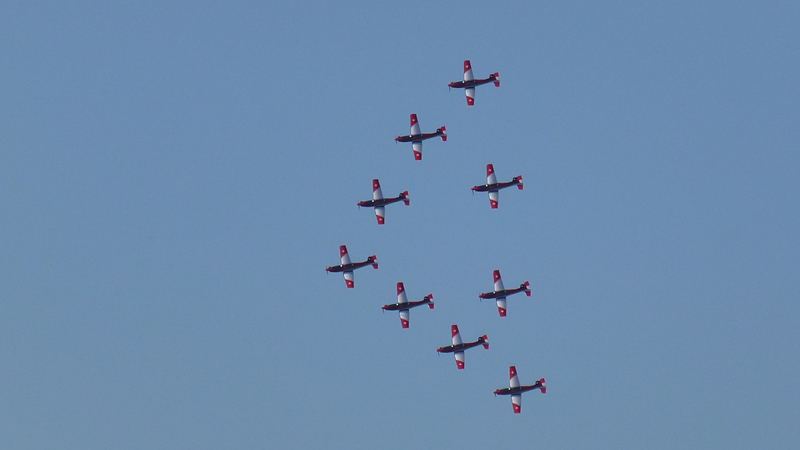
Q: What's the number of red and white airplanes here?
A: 9